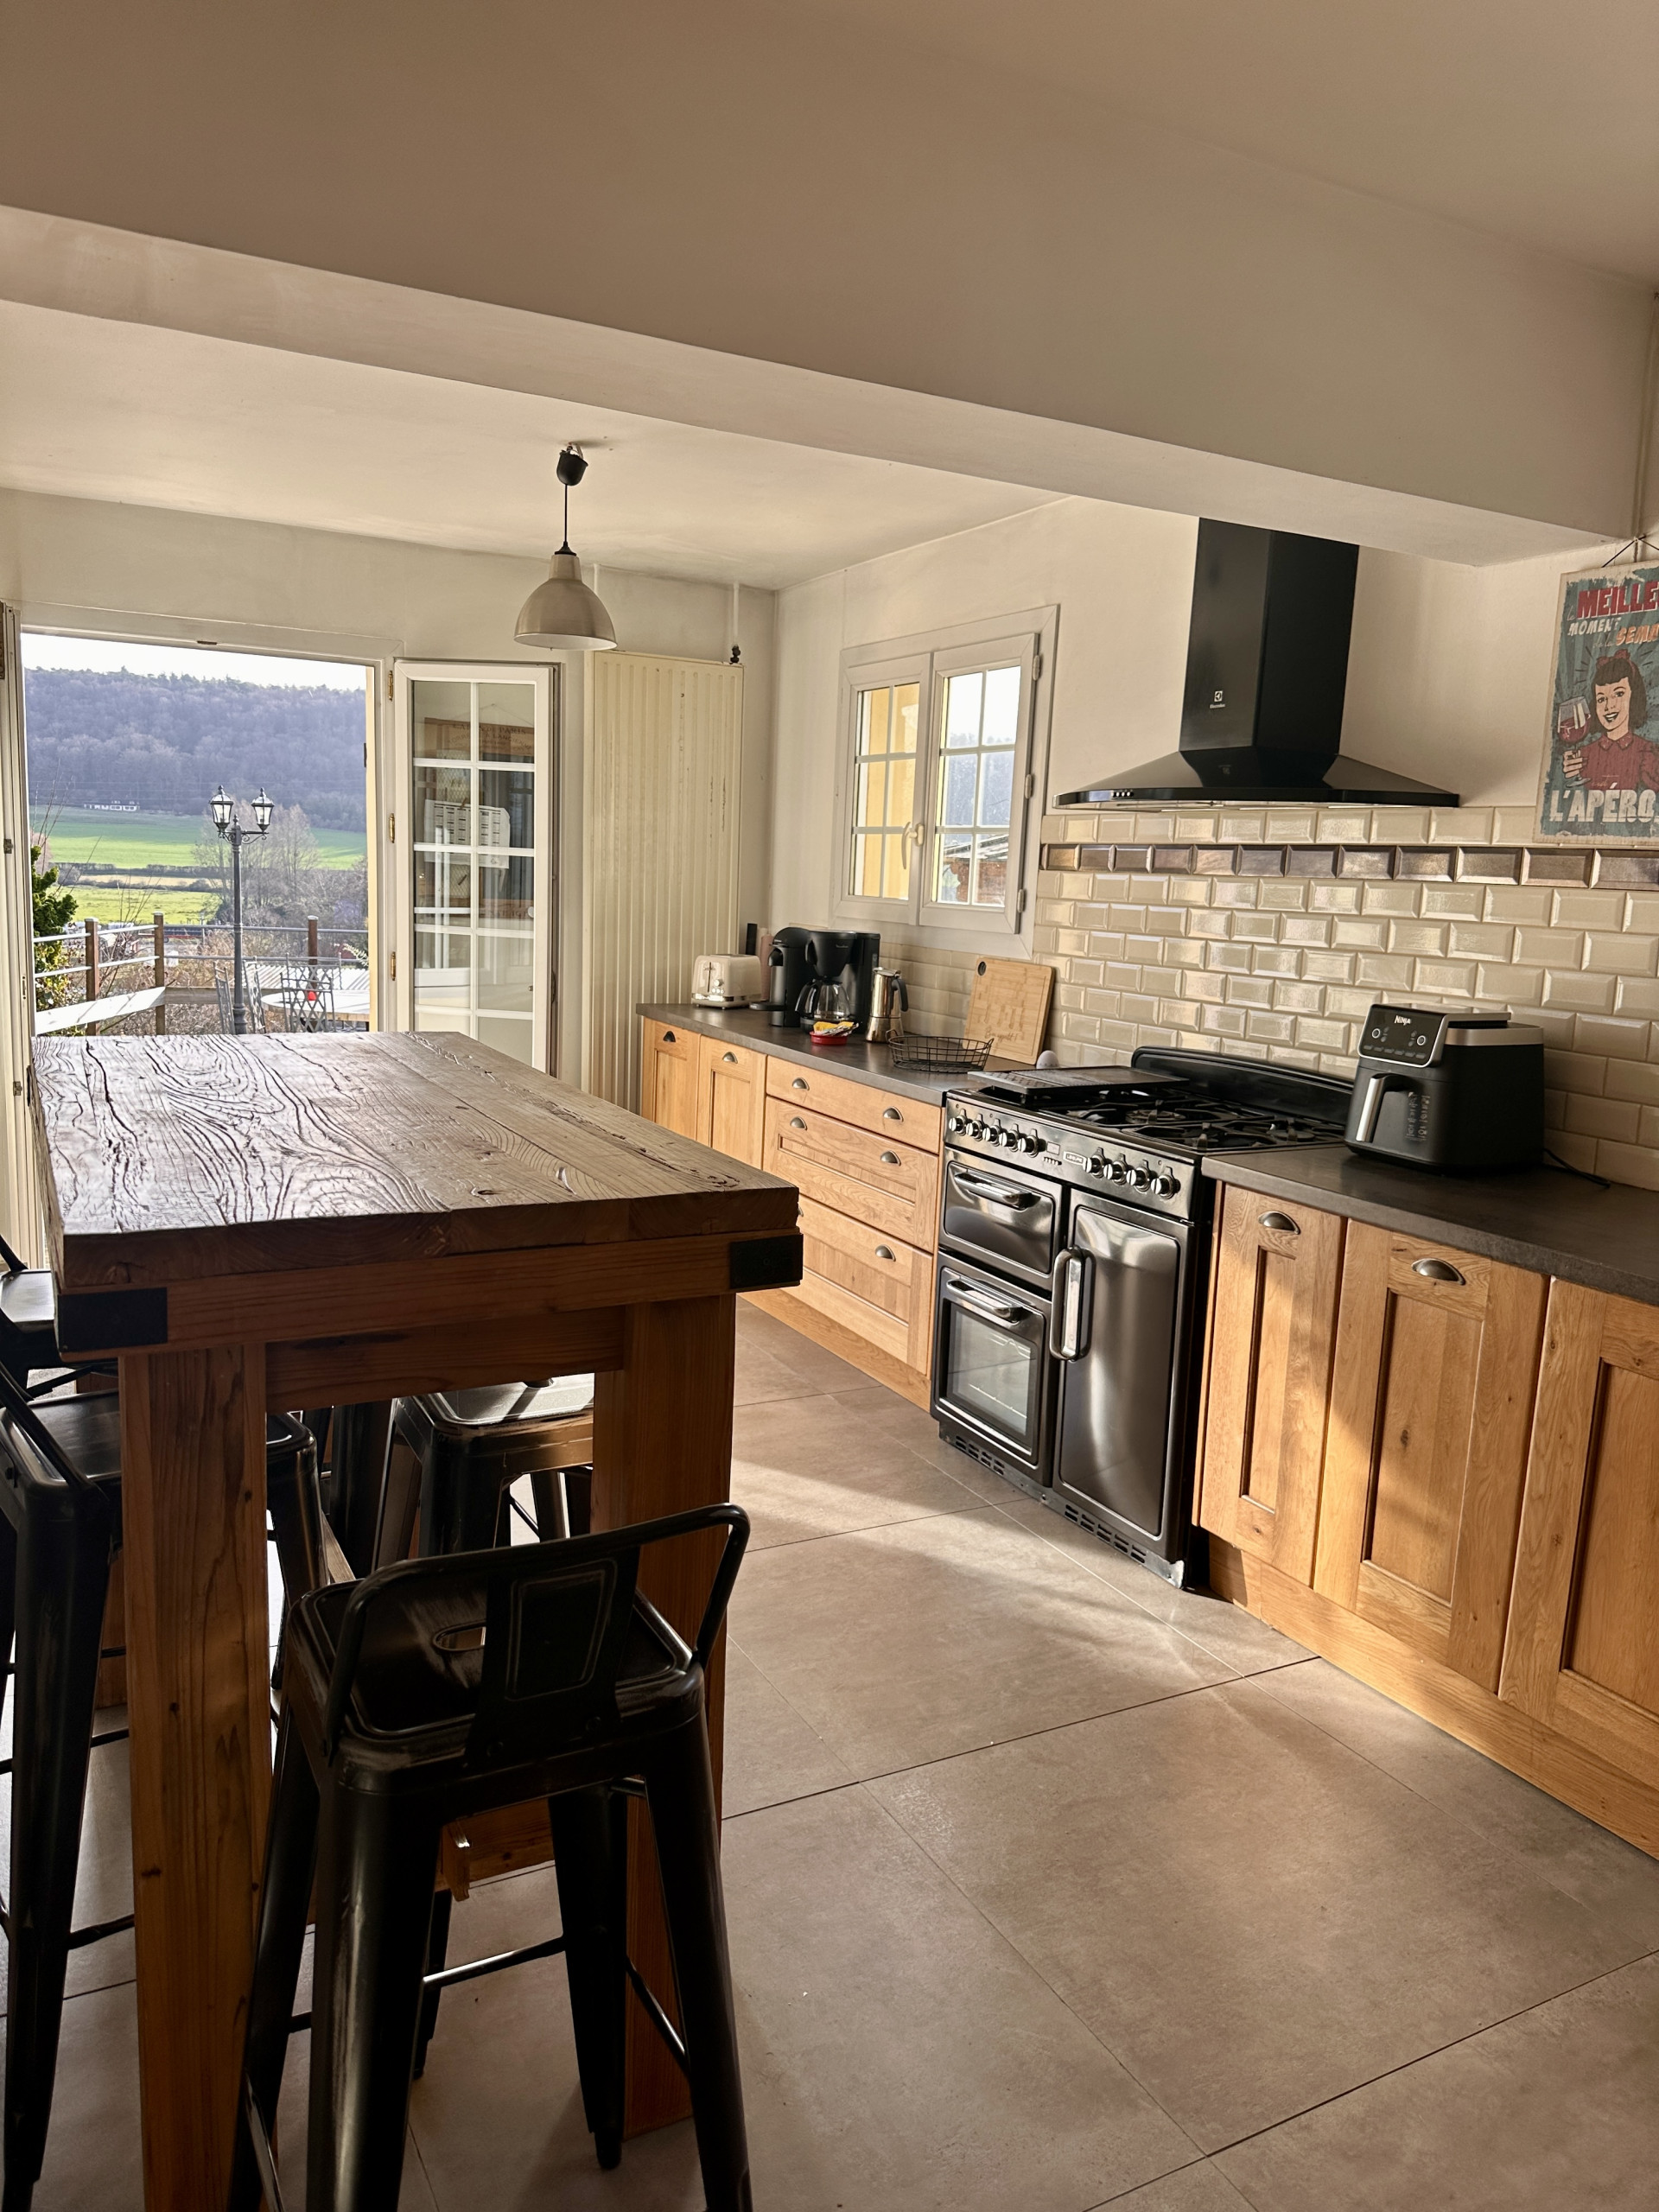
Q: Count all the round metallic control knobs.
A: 9